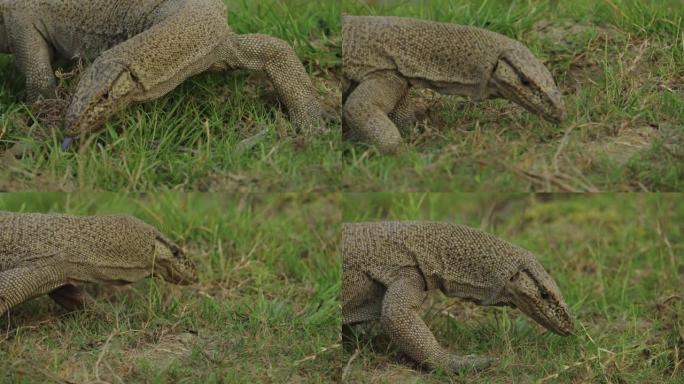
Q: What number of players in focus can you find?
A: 0